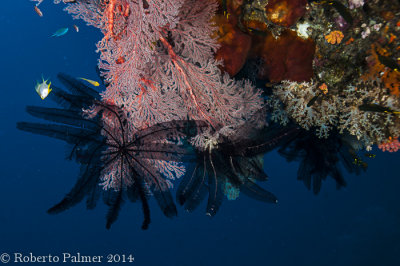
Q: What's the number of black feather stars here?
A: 3